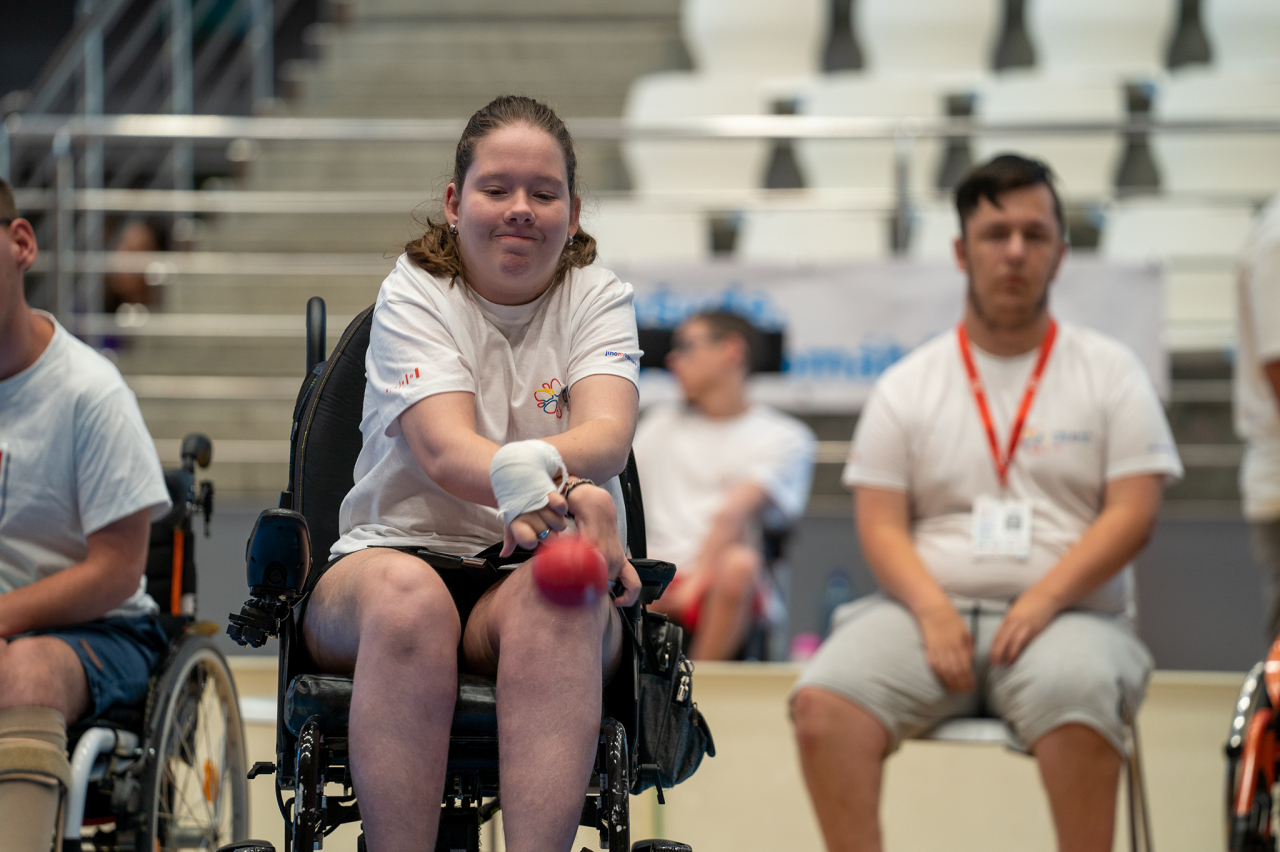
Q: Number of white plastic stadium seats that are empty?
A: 12